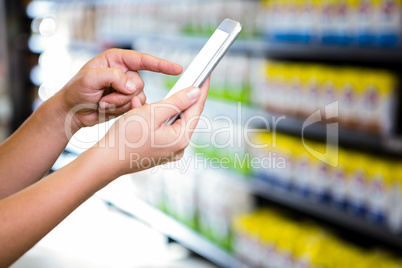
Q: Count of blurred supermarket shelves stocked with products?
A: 4